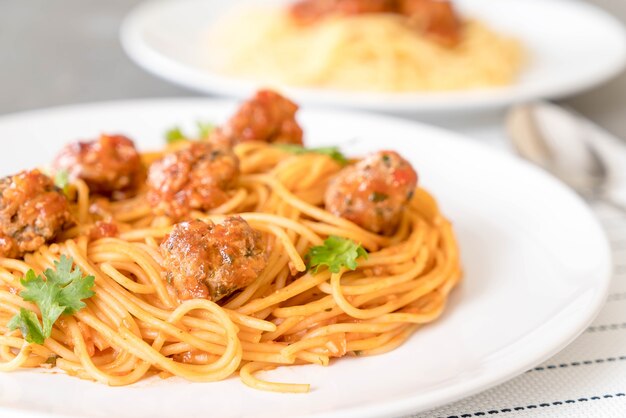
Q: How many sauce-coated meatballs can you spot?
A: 6